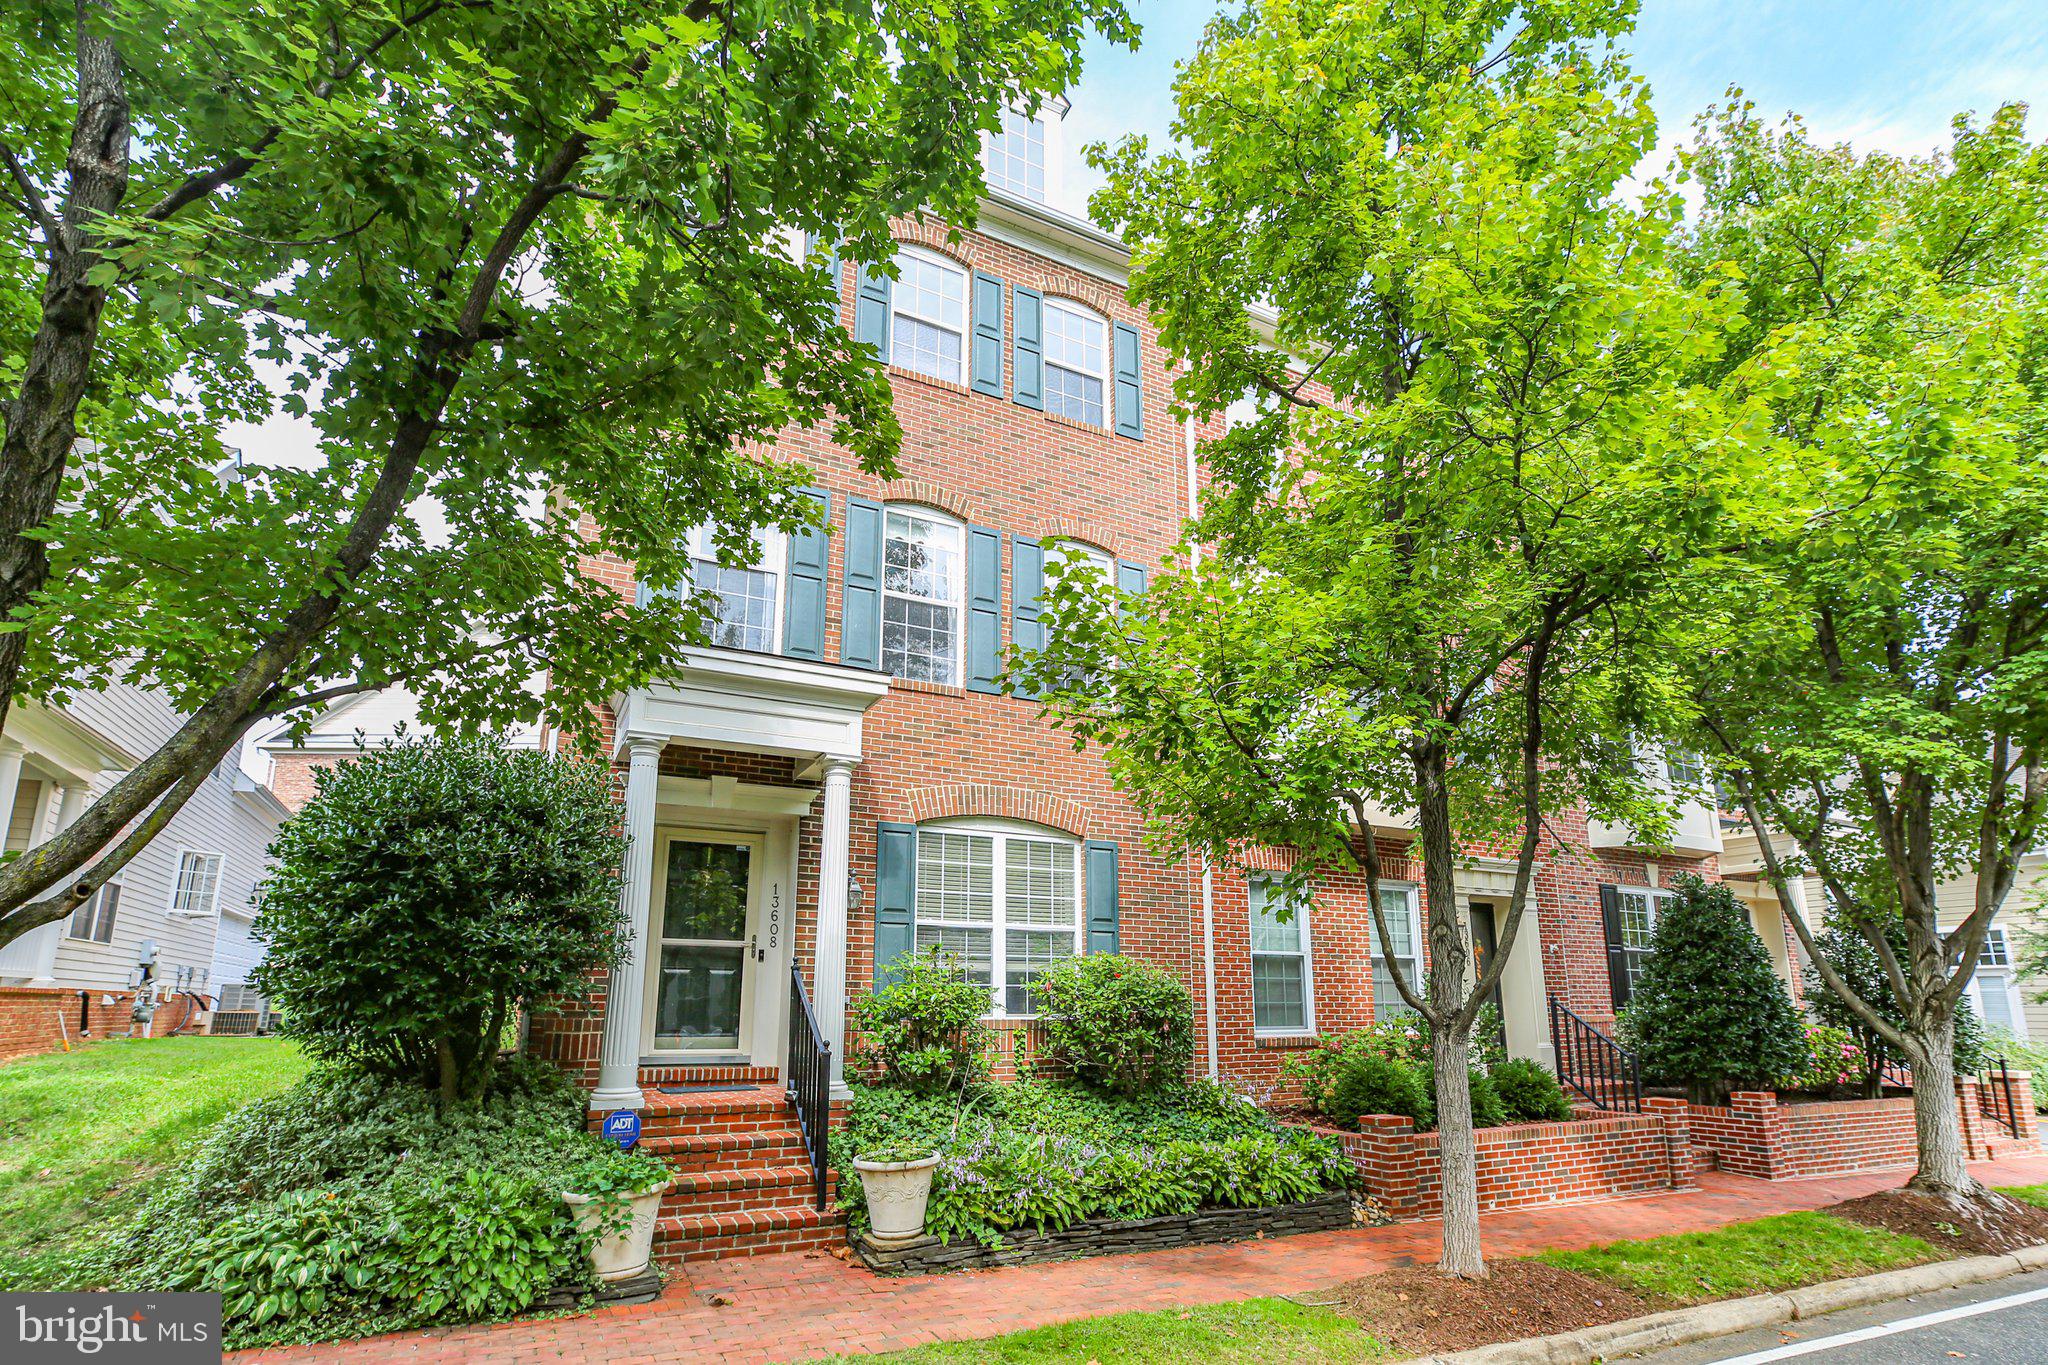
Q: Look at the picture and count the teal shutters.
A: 13